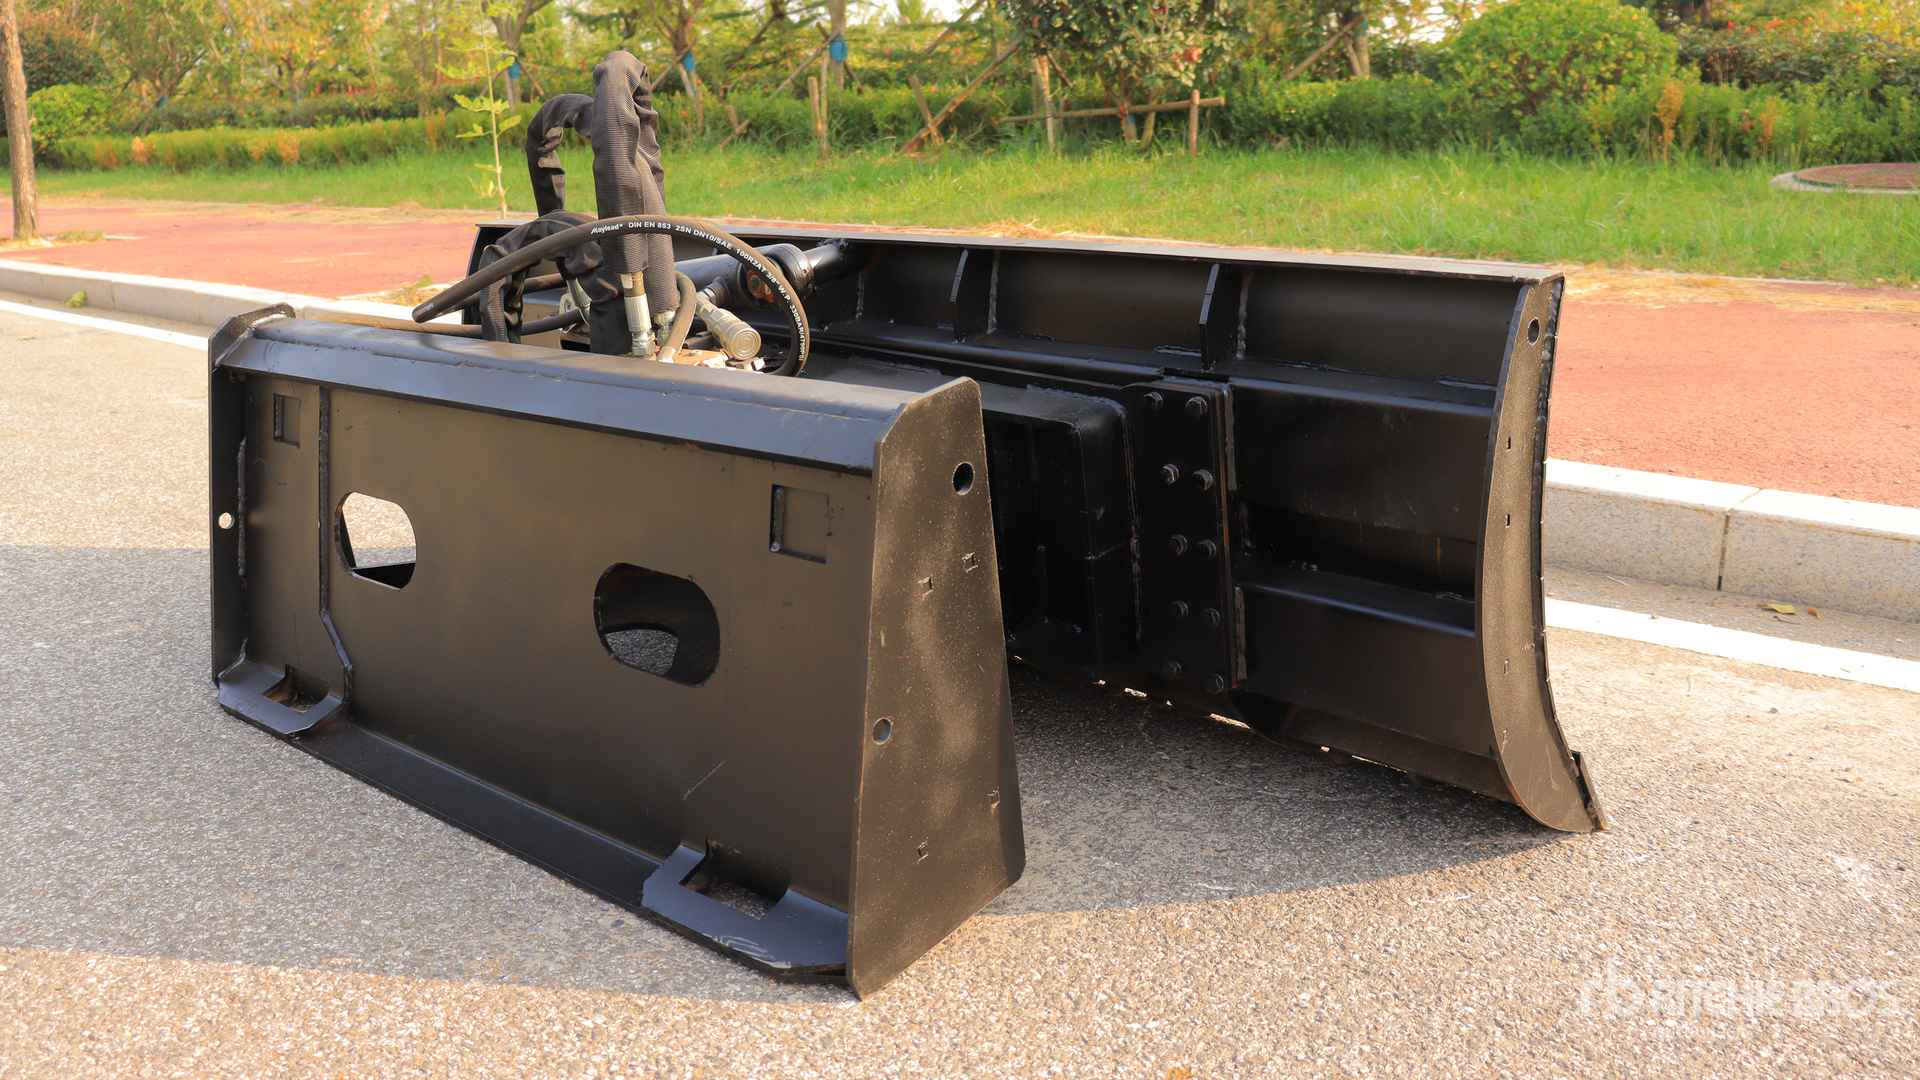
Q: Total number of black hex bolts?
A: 10